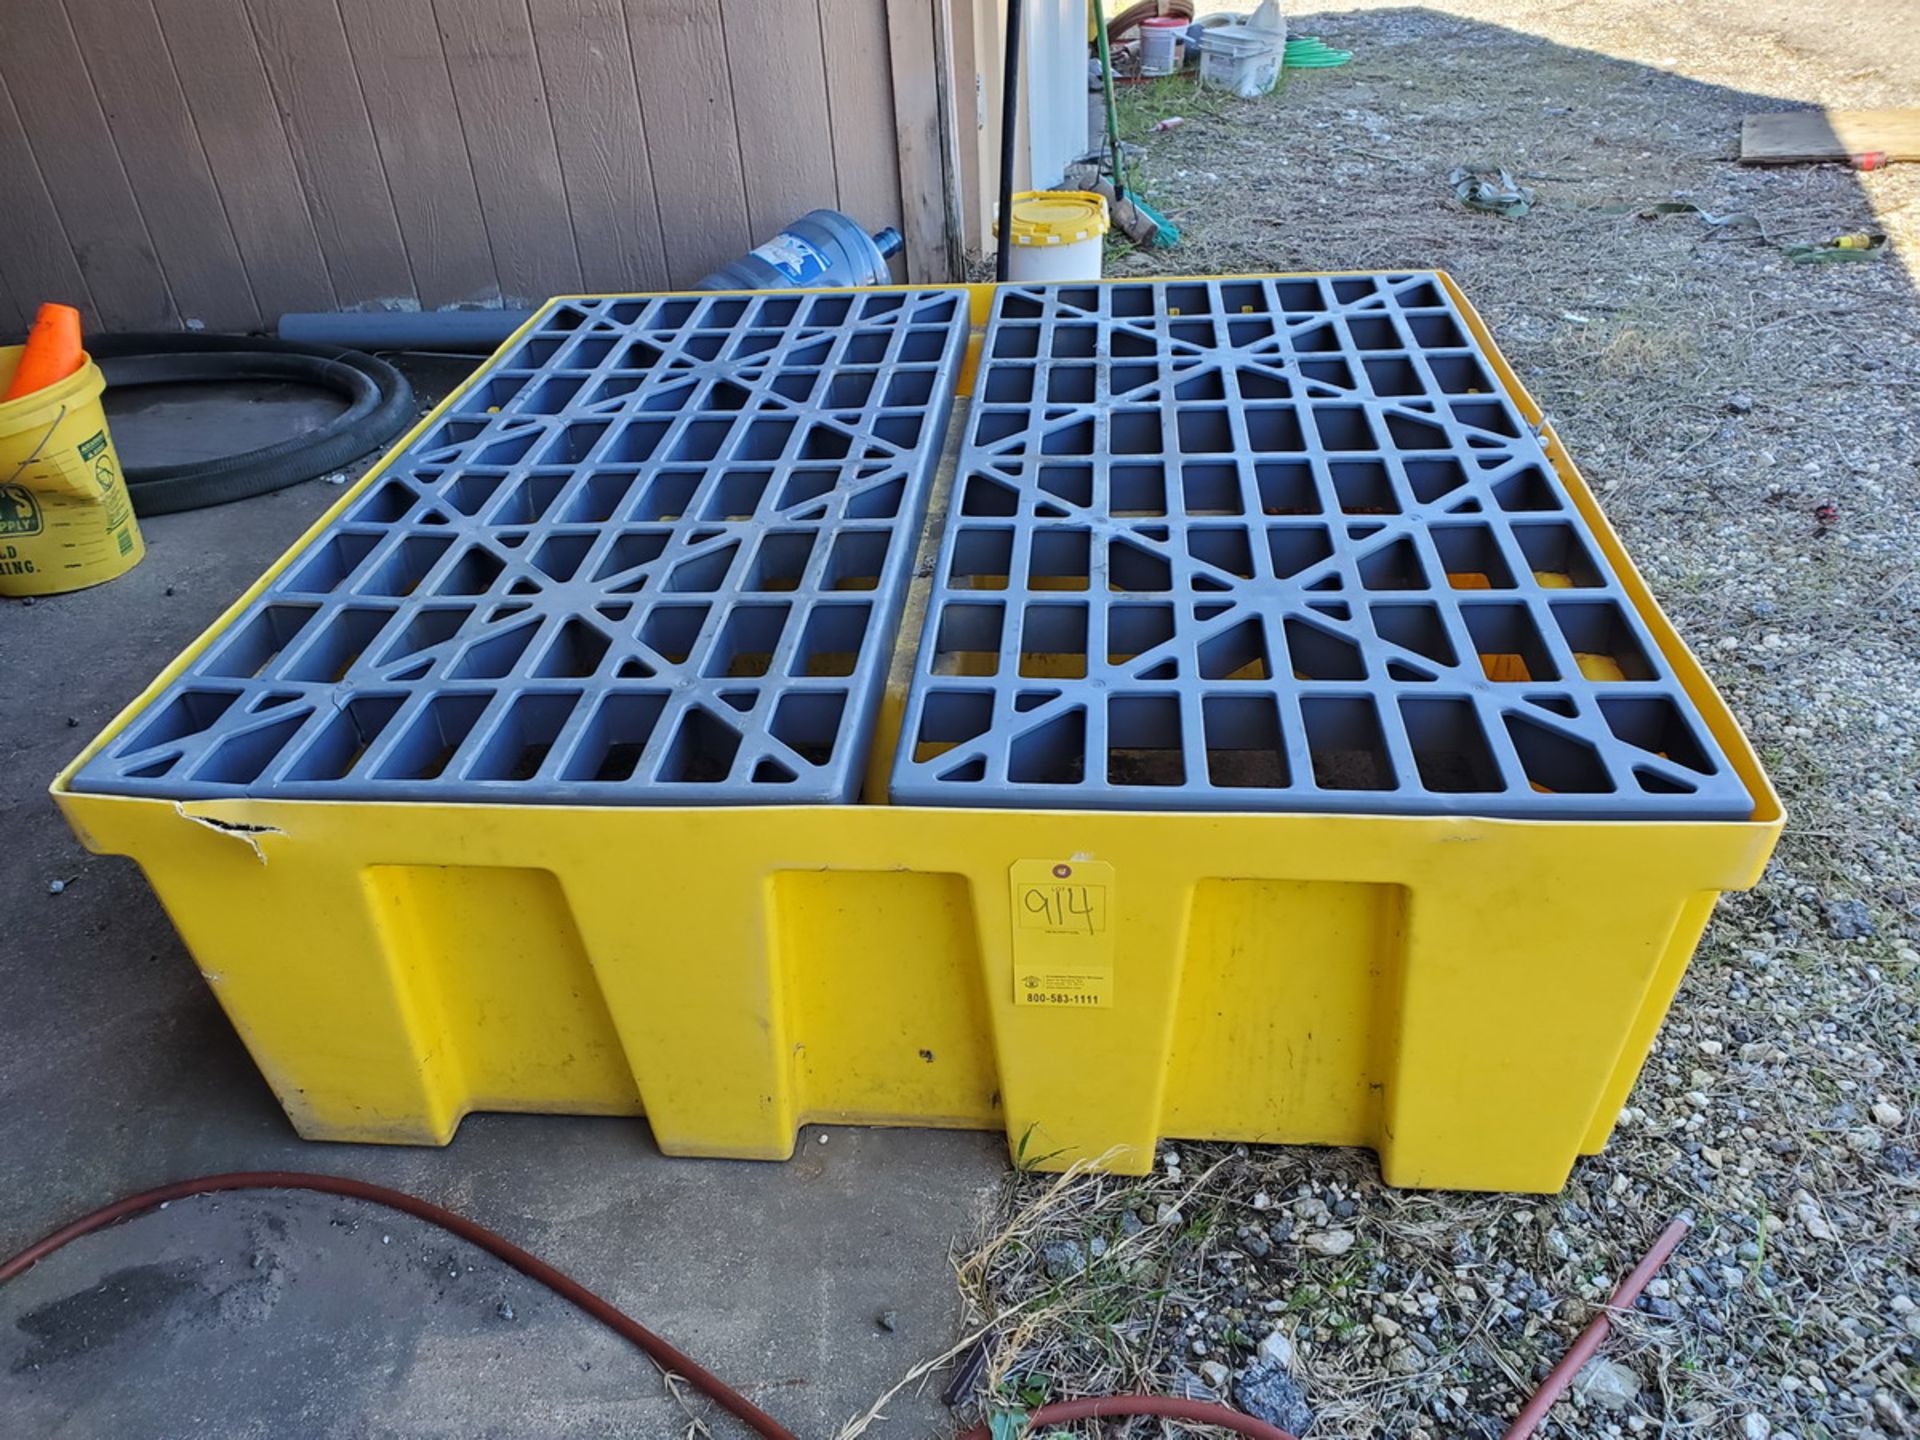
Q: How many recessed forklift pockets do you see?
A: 3